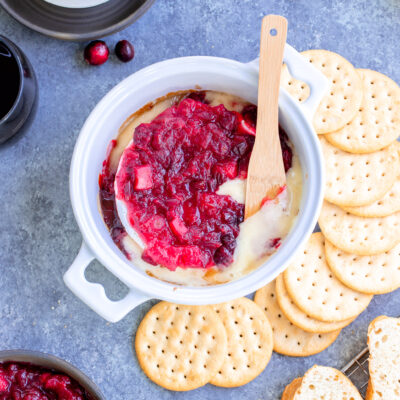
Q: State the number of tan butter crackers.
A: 11